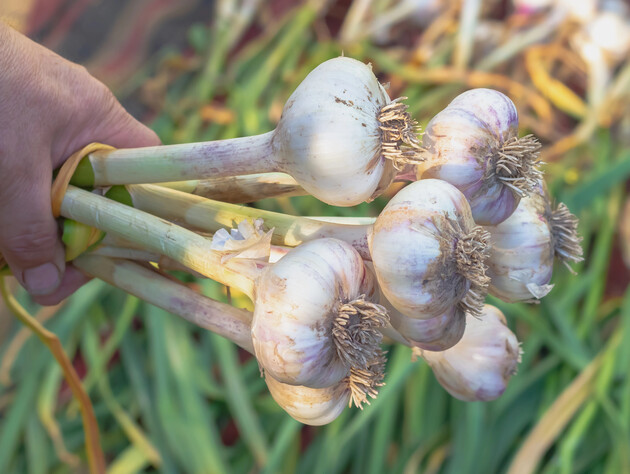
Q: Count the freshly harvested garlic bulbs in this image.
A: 8